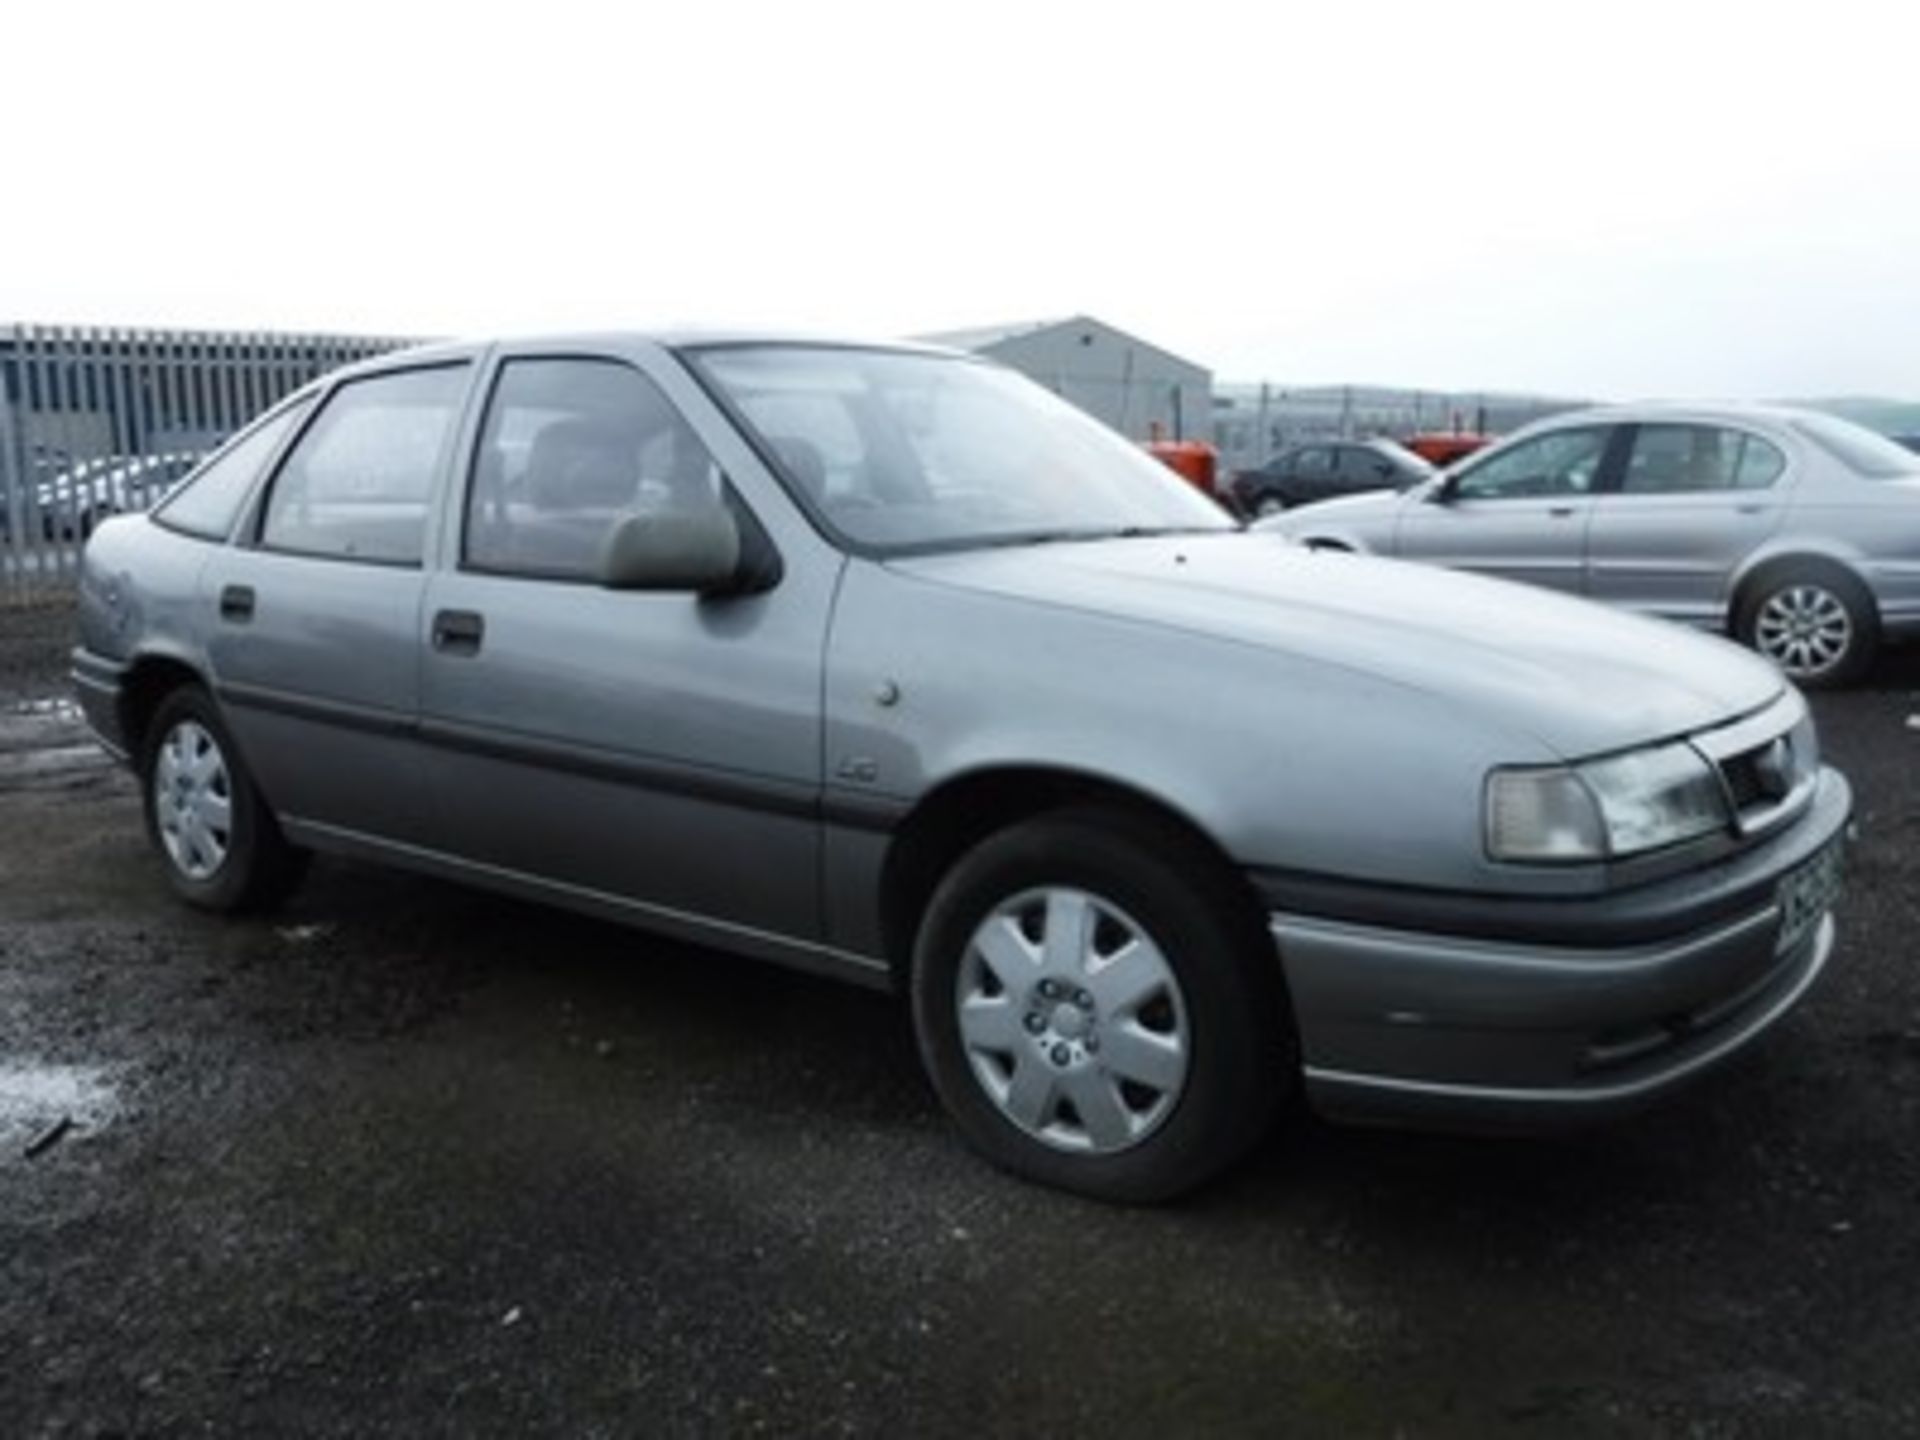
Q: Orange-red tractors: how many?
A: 2